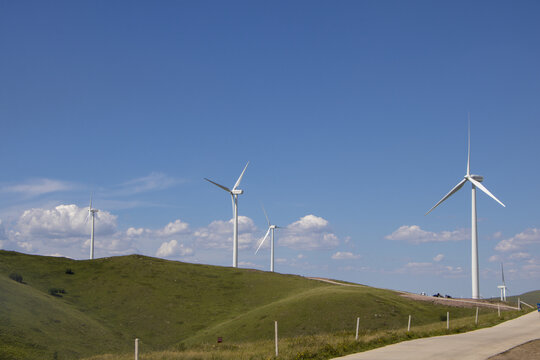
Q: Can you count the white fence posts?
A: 8